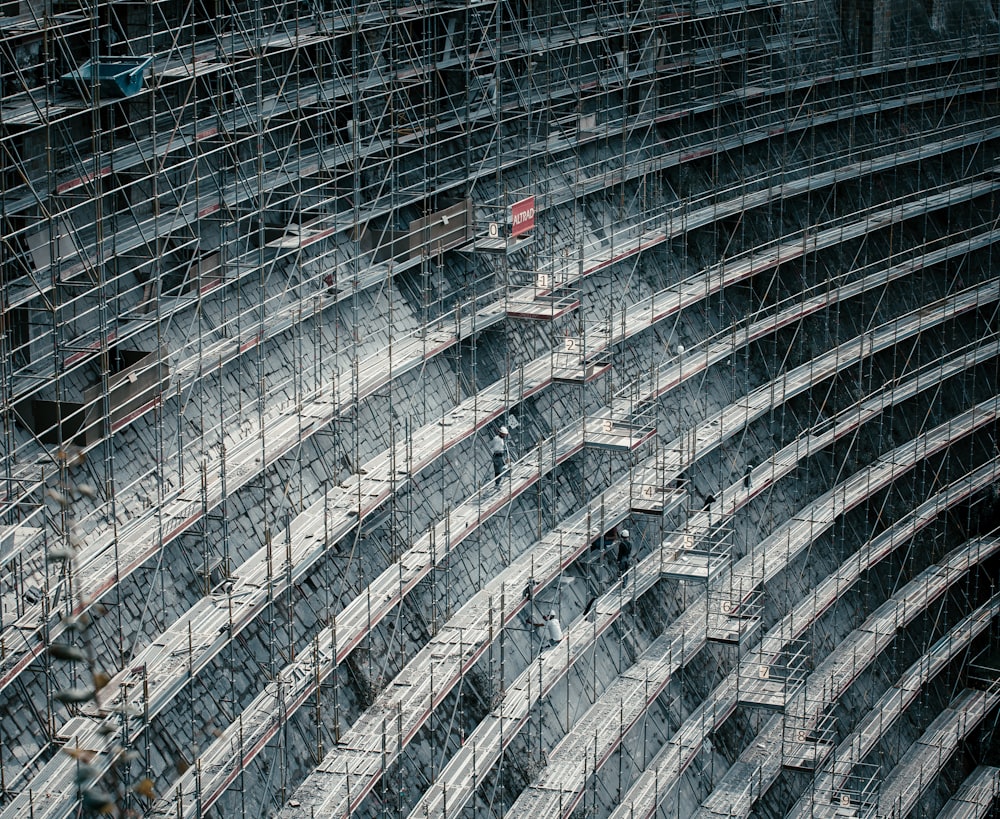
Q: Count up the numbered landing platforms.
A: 10